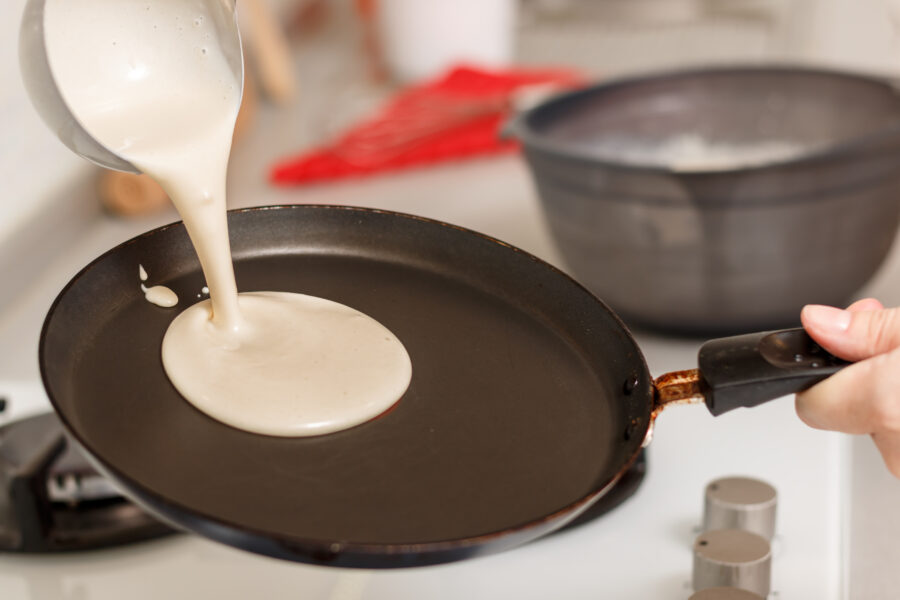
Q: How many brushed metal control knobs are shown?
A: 3